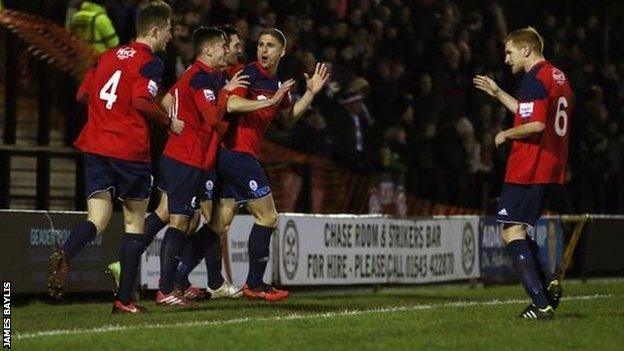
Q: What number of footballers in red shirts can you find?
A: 5